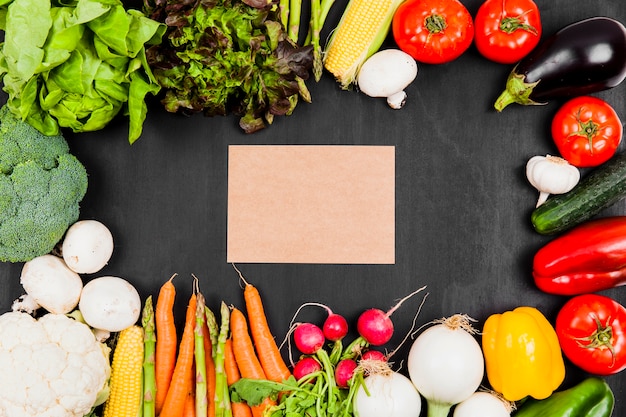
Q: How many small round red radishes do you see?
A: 6